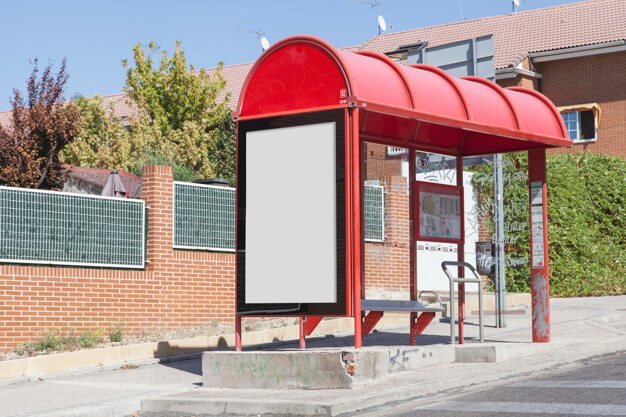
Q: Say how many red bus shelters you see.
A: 1